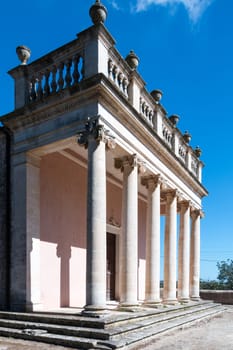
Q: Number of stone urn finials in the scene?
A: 7